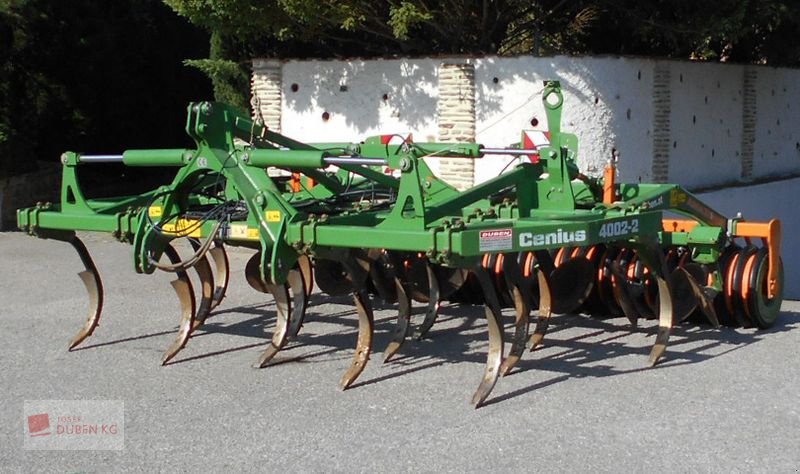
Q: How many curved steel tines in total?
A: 14